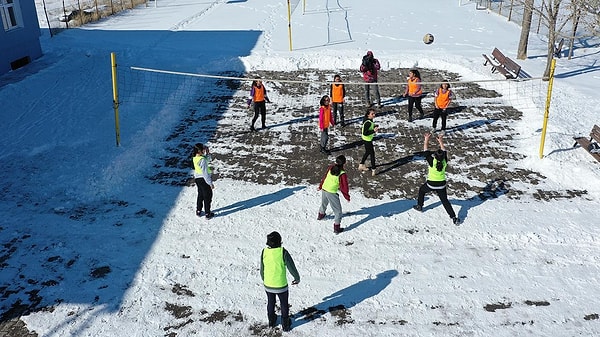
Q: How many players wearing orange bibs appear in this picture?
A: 5